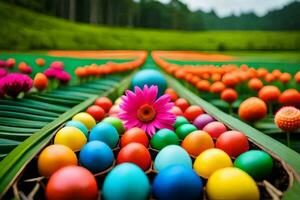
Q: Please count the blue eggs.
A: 7